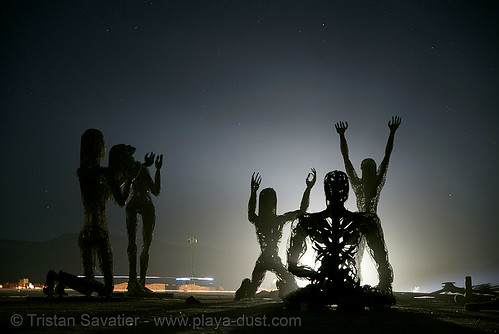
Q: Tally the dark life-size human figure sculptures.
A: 5